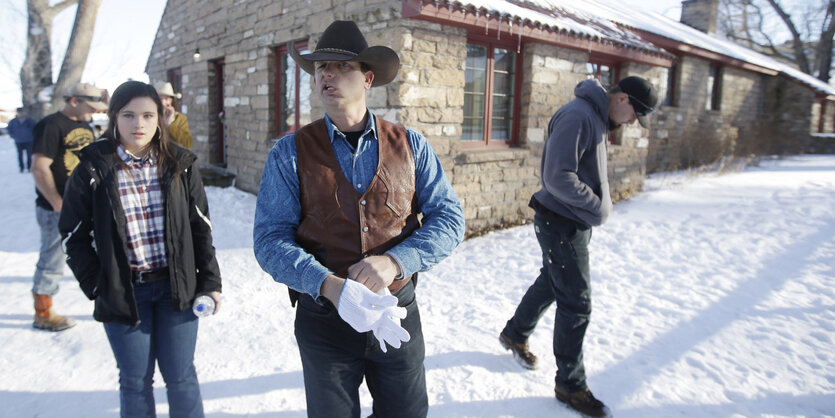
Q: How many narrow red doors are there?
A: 1